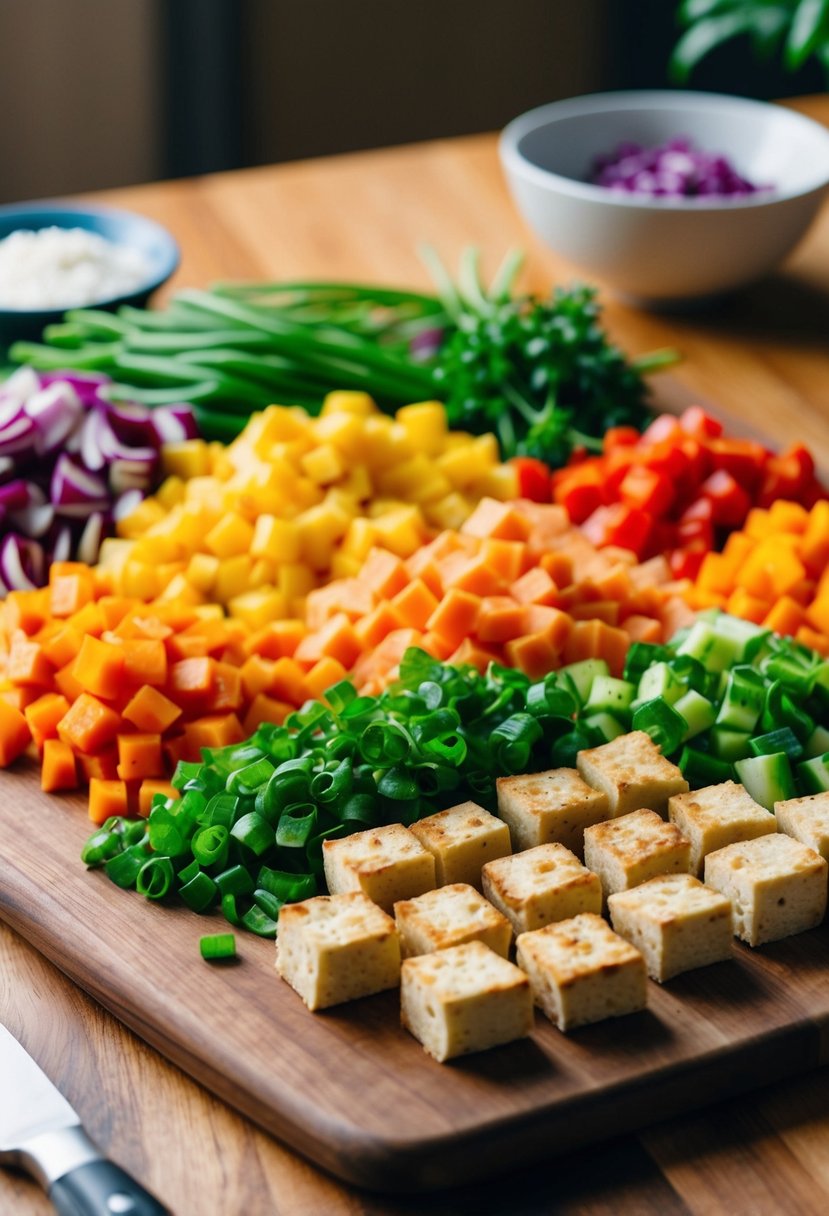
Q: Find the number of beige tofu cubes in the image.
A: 14